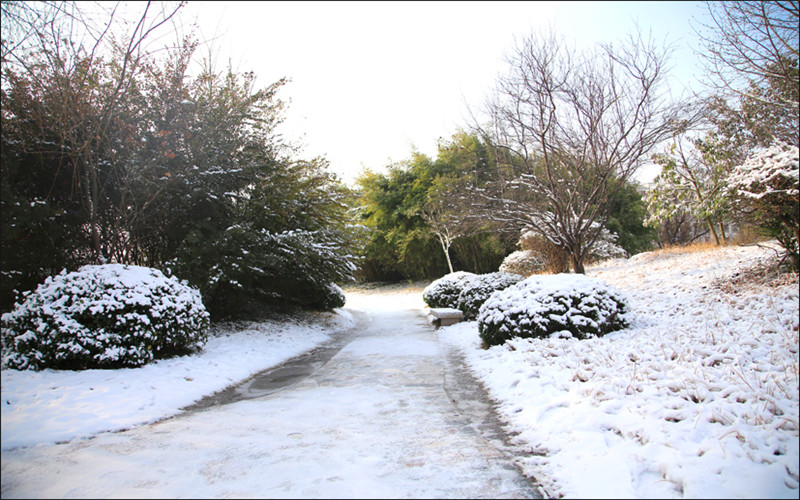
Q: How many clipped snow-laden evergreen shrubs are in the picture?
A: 4